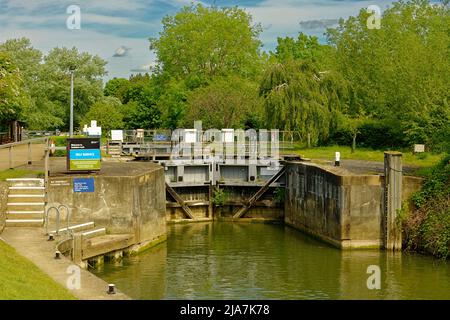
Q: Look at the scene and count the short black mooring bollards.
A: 3